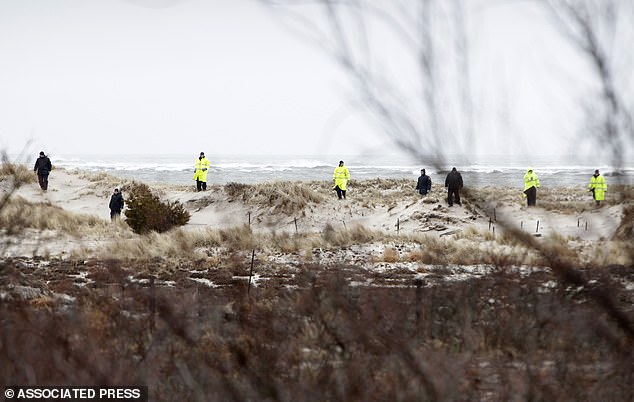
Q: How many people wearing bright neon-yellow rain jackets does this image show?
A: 4